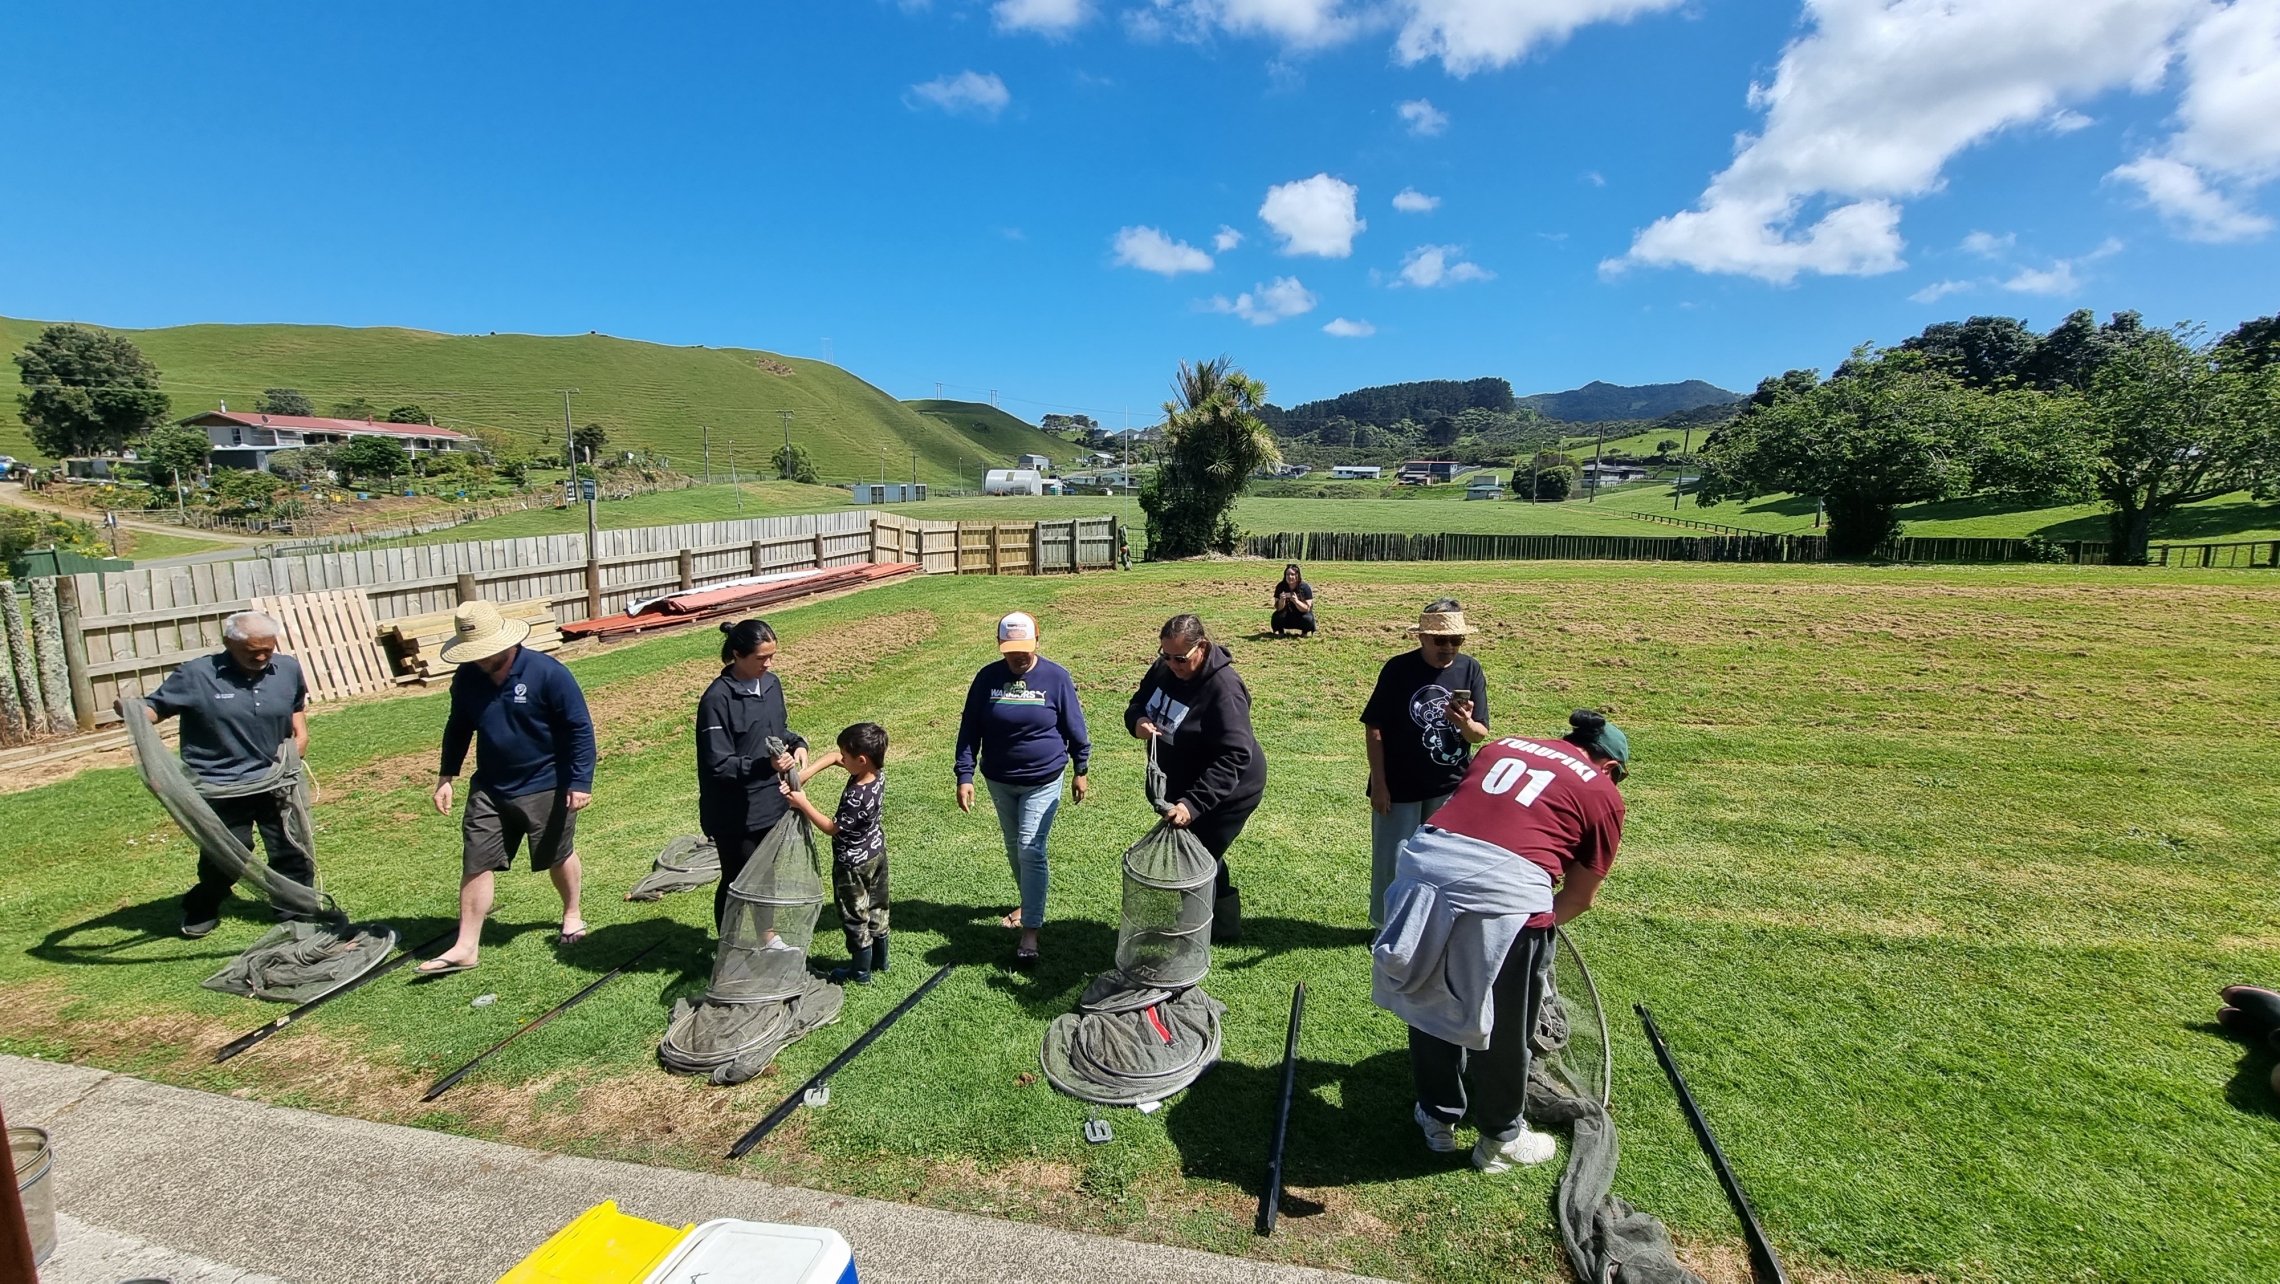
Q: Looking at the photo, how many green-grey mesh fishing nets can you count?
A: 5